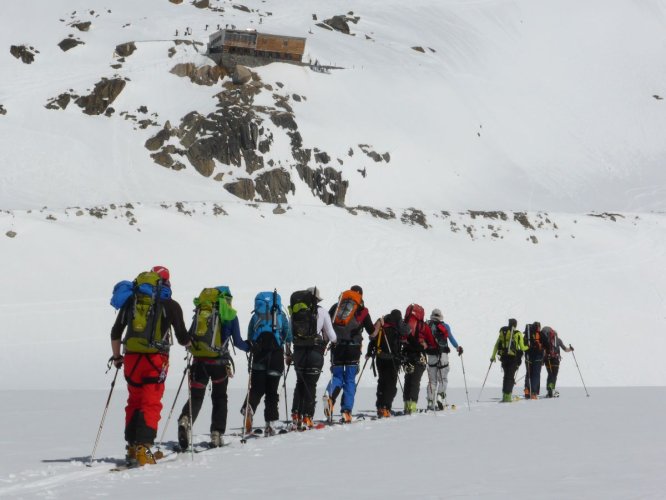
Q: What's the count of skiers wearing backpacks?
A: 11